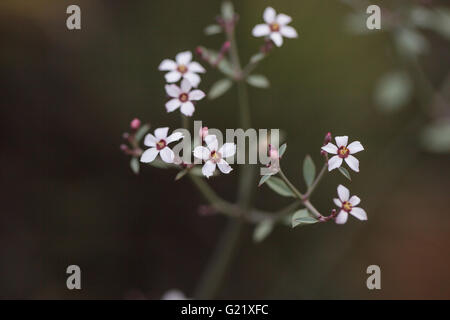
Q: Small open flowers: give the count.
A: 7